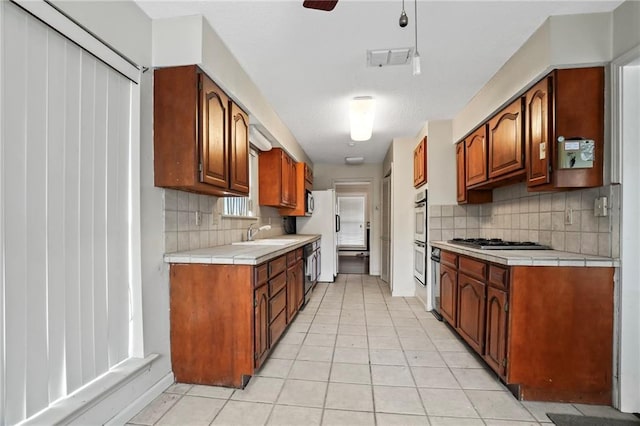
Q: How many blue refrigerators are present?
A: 0